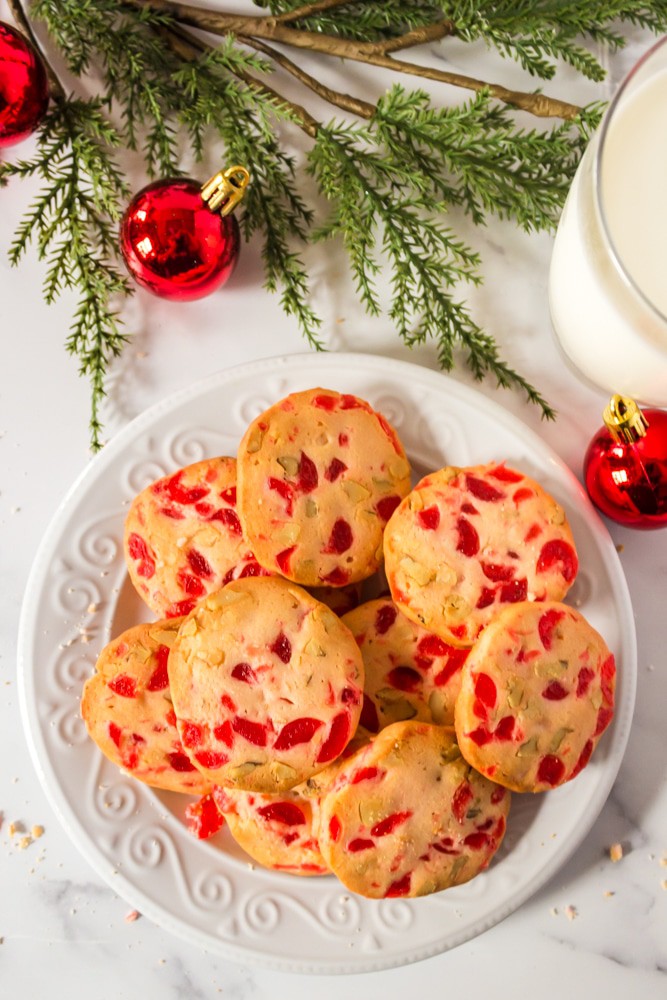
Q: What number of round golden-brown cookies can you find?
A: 9